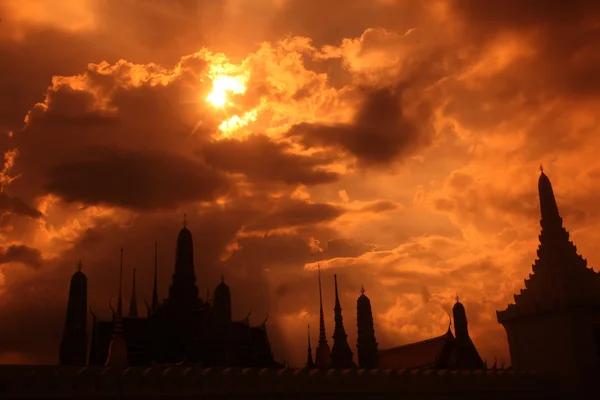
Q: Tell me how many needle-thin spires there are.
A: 6